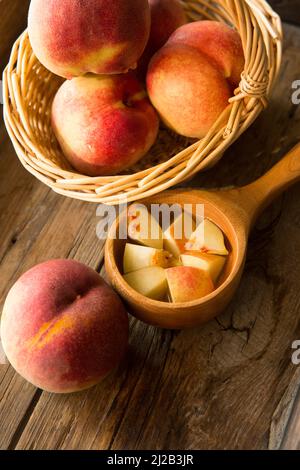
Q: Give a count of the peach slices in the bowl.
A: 7